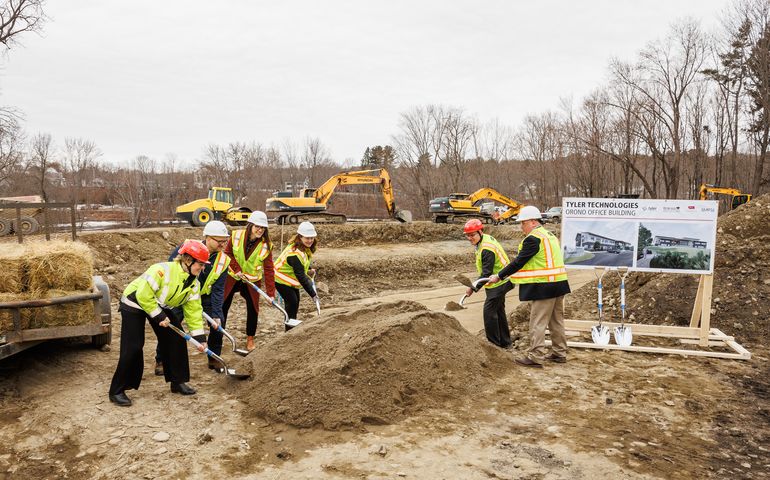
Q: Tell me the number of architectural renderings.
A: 2